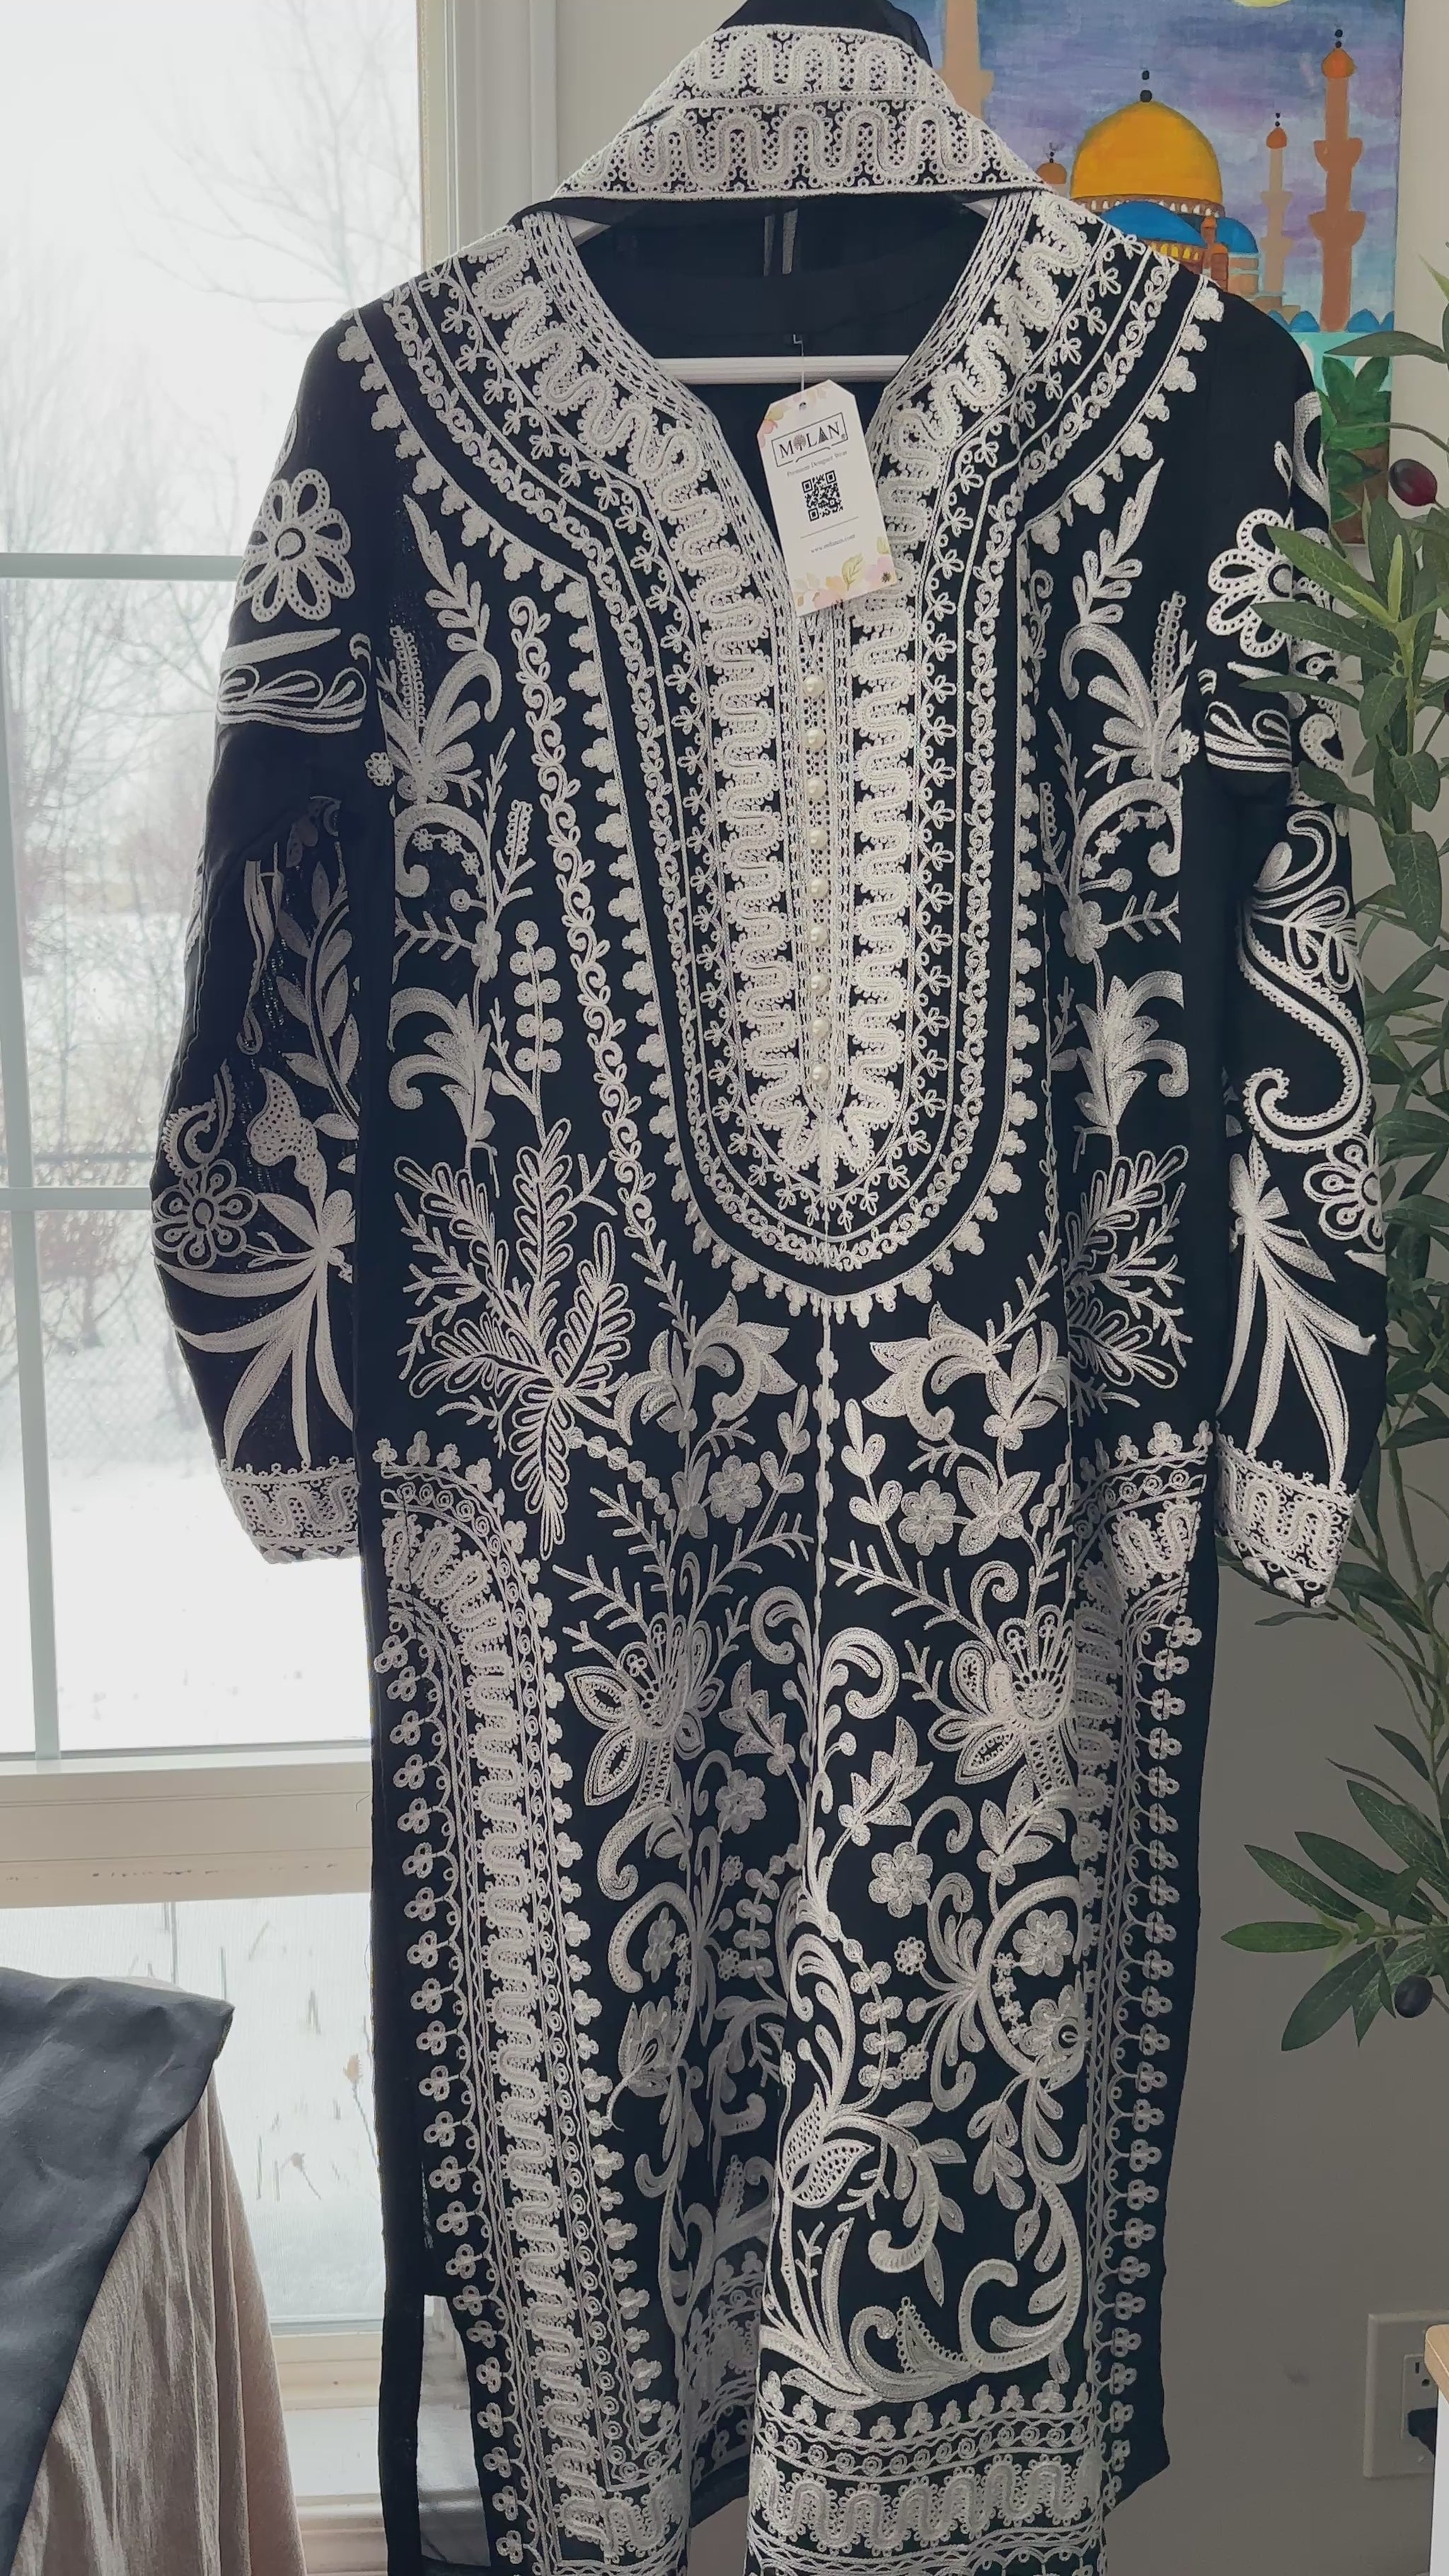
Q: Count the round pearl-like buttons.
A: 9